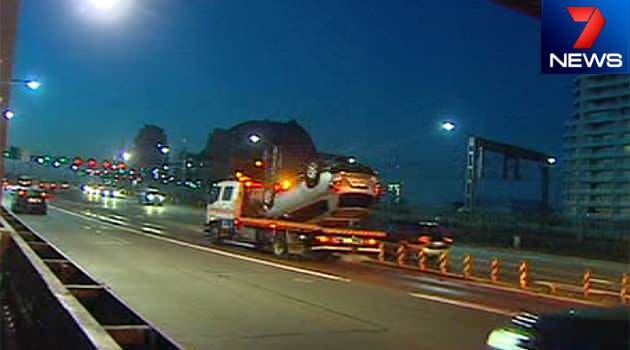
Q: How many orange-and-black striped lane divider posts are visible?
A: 9